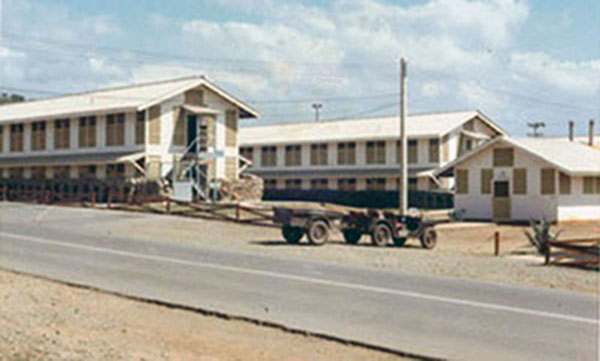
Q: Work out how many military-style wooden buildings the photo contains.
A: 3